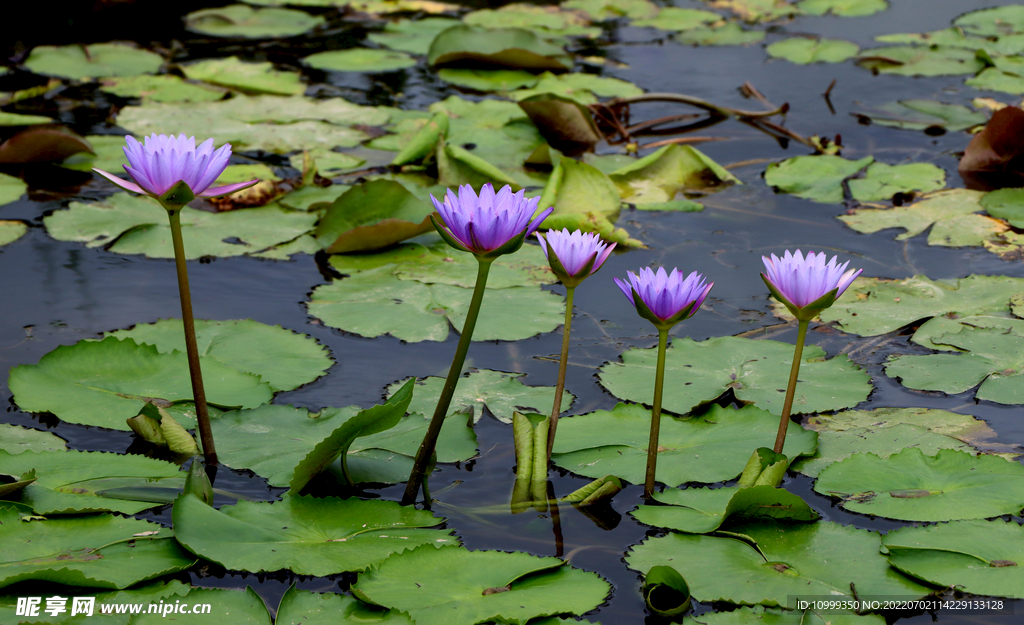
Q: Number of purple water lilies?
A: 5